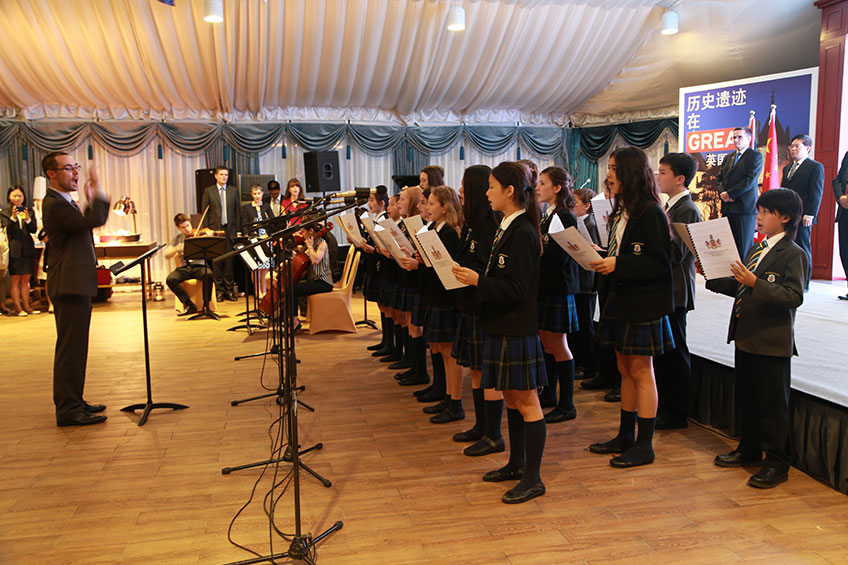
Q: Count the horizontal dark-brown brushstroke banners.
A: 0